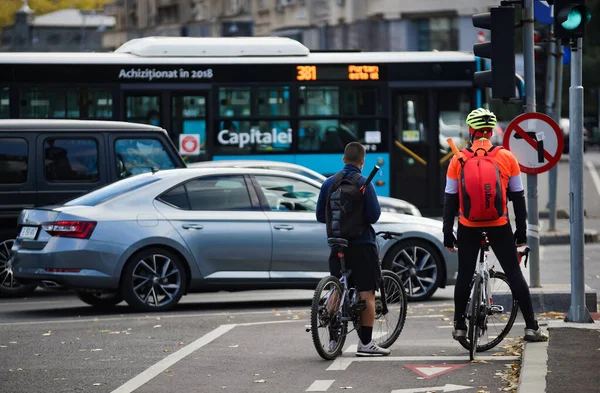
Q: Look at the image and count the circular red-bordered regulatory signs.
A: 1